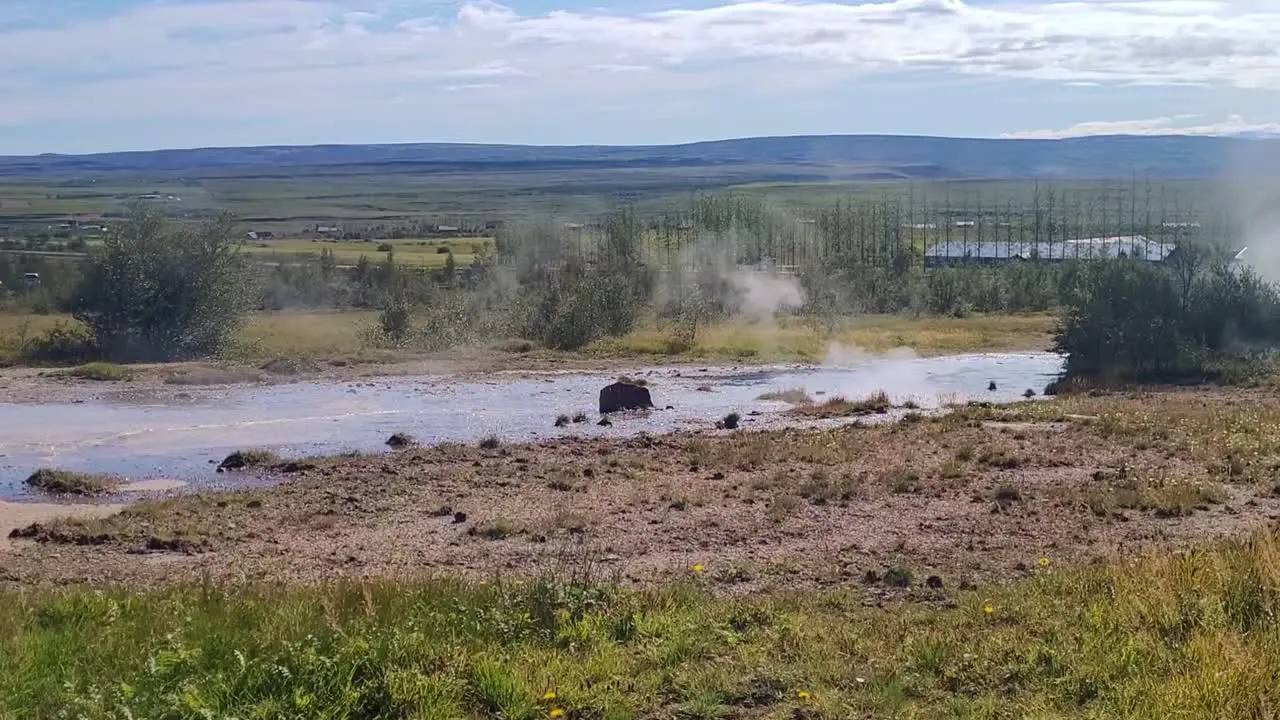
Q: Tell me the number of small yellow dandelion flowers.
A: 6